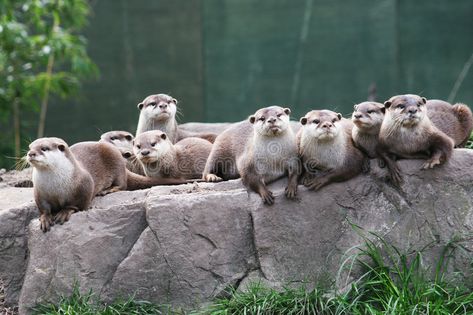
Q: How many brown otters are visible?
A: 8